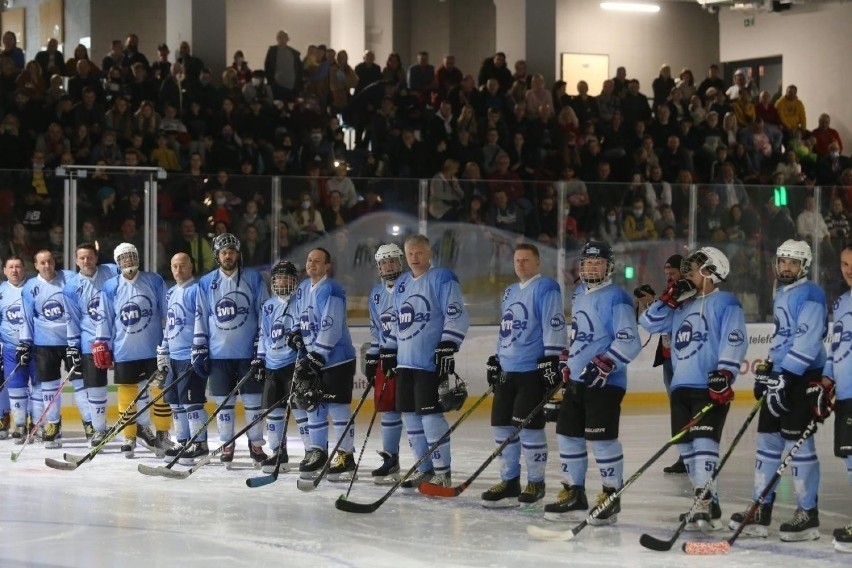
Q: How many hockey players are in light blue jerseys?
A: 15